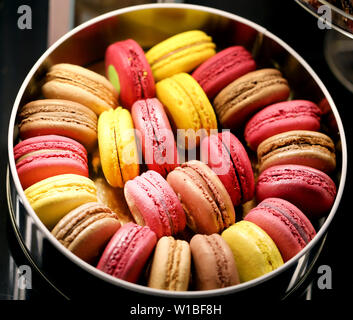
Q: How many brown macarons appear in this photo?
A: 8